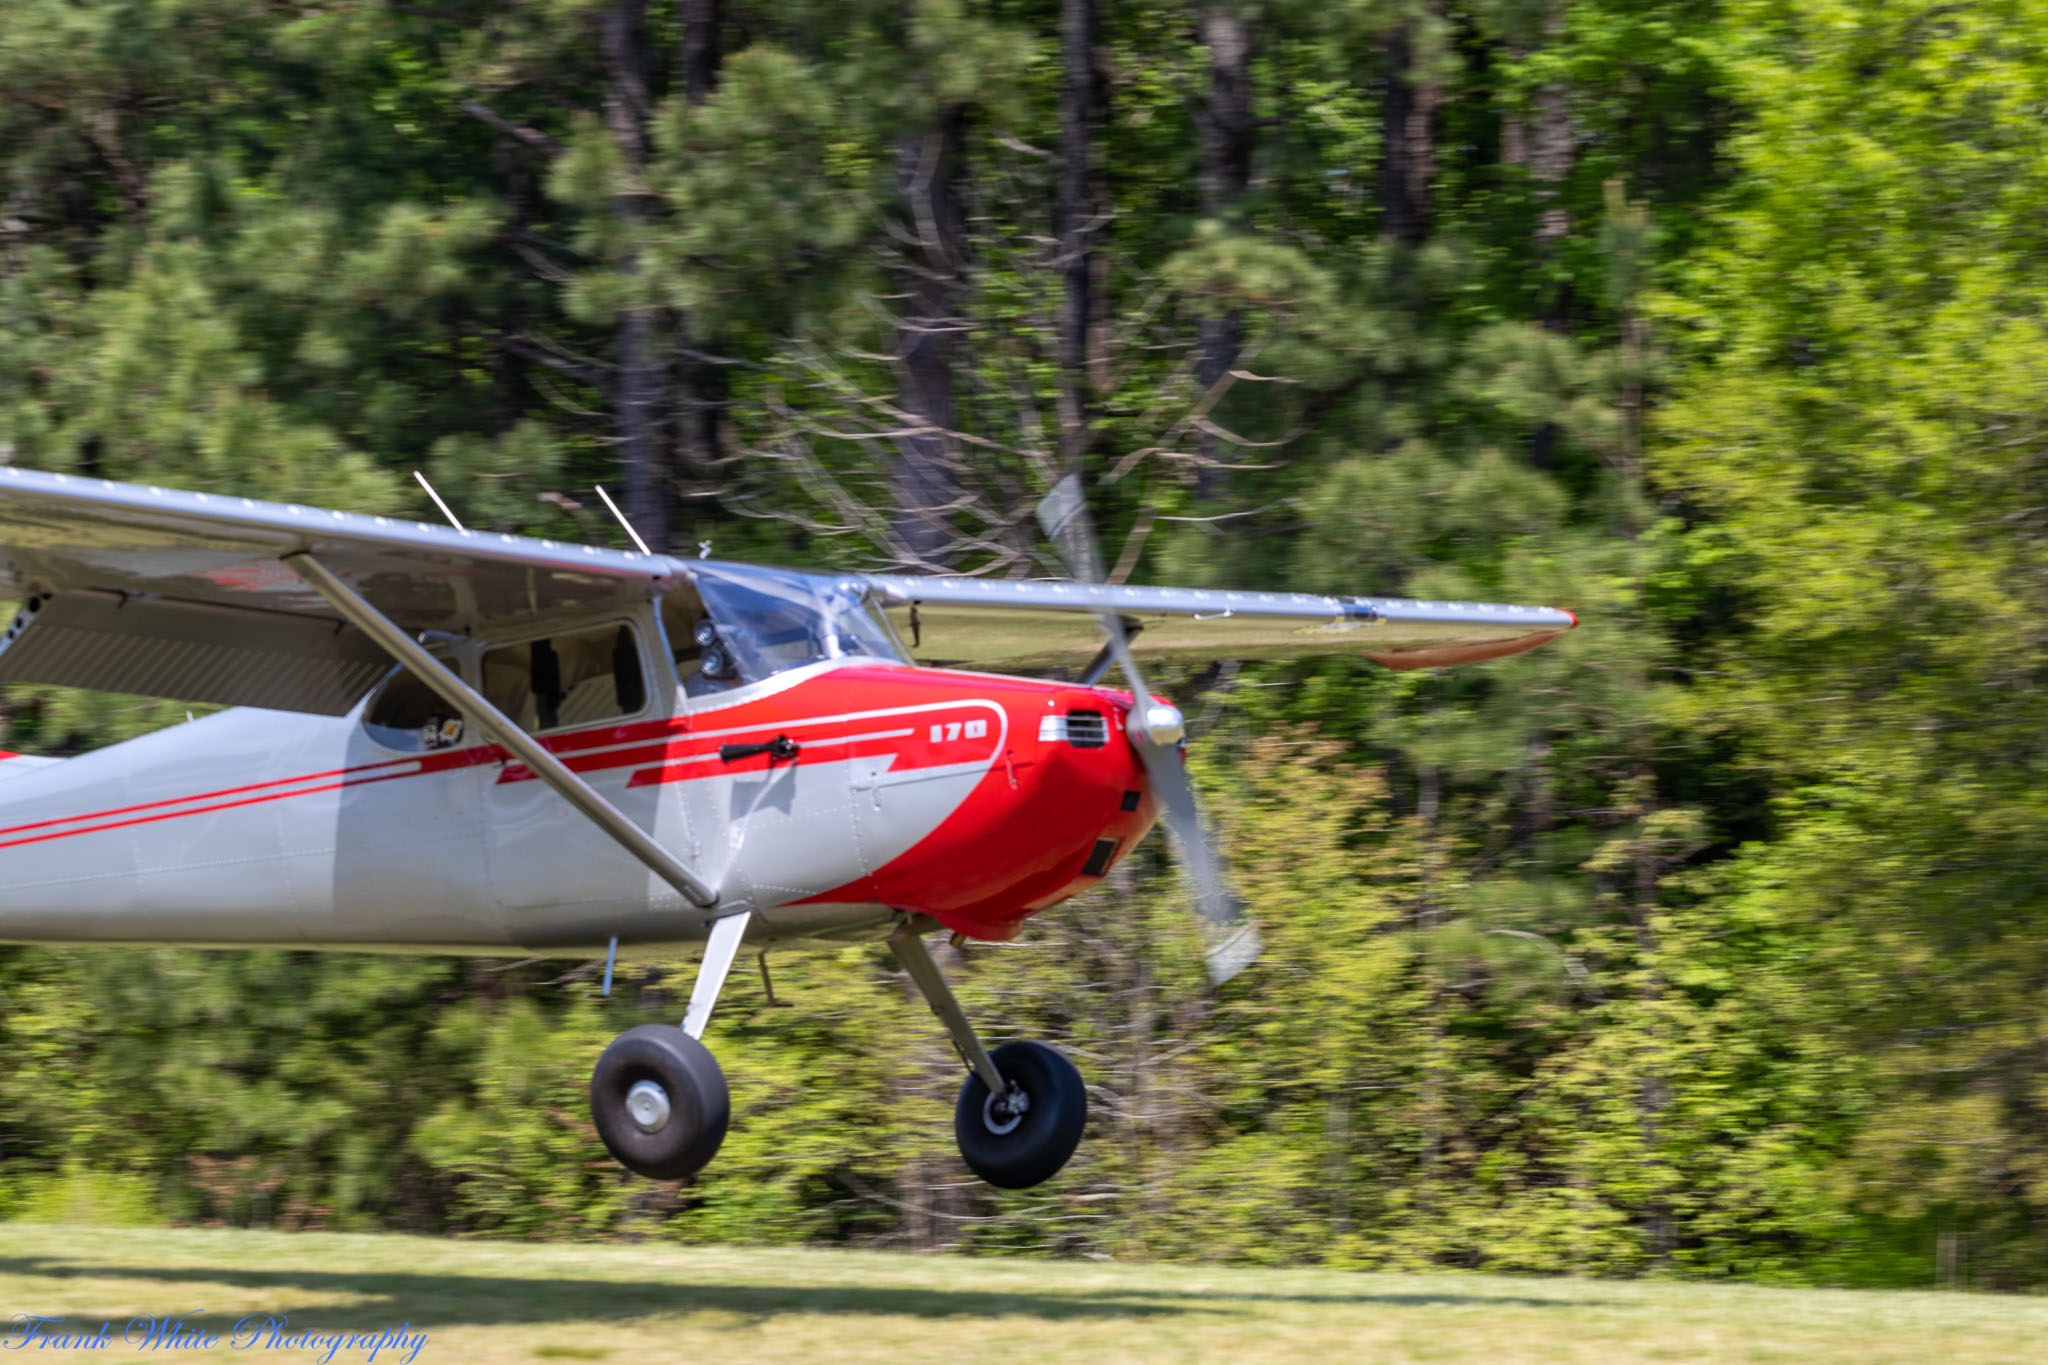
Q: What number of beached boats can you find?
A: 0